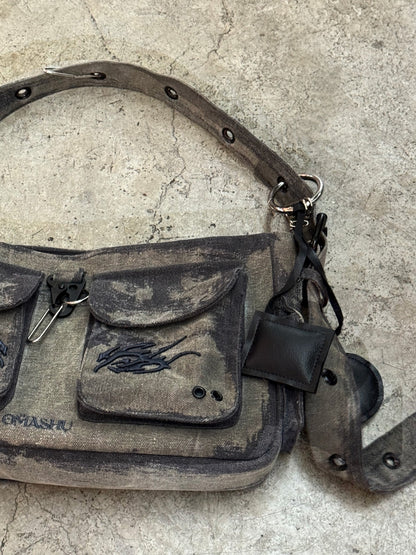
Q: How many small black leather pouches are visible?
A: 1